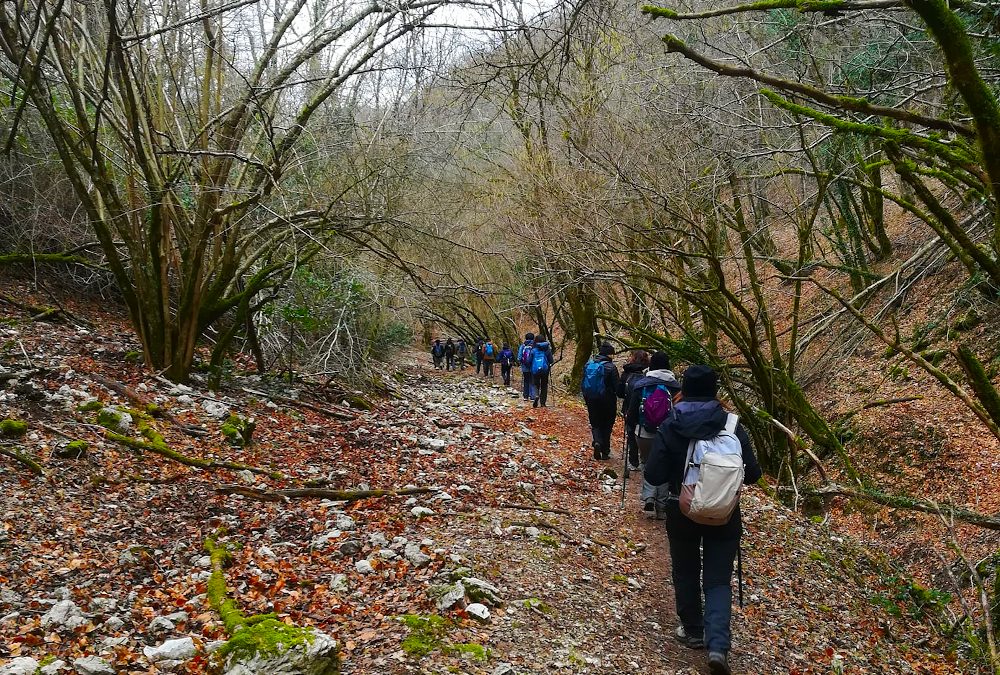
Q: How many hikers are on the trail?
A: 12